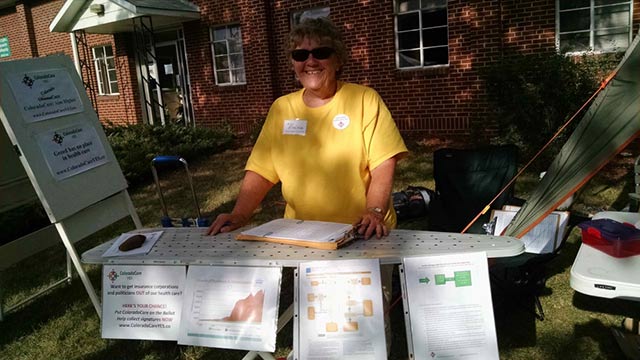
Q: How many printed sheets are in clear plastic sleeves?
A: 4